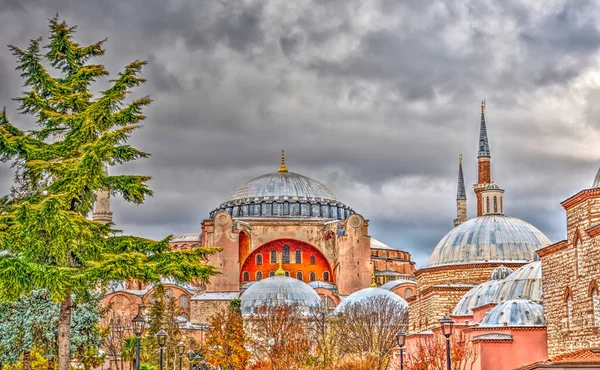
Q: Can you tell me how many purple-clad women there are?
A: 0